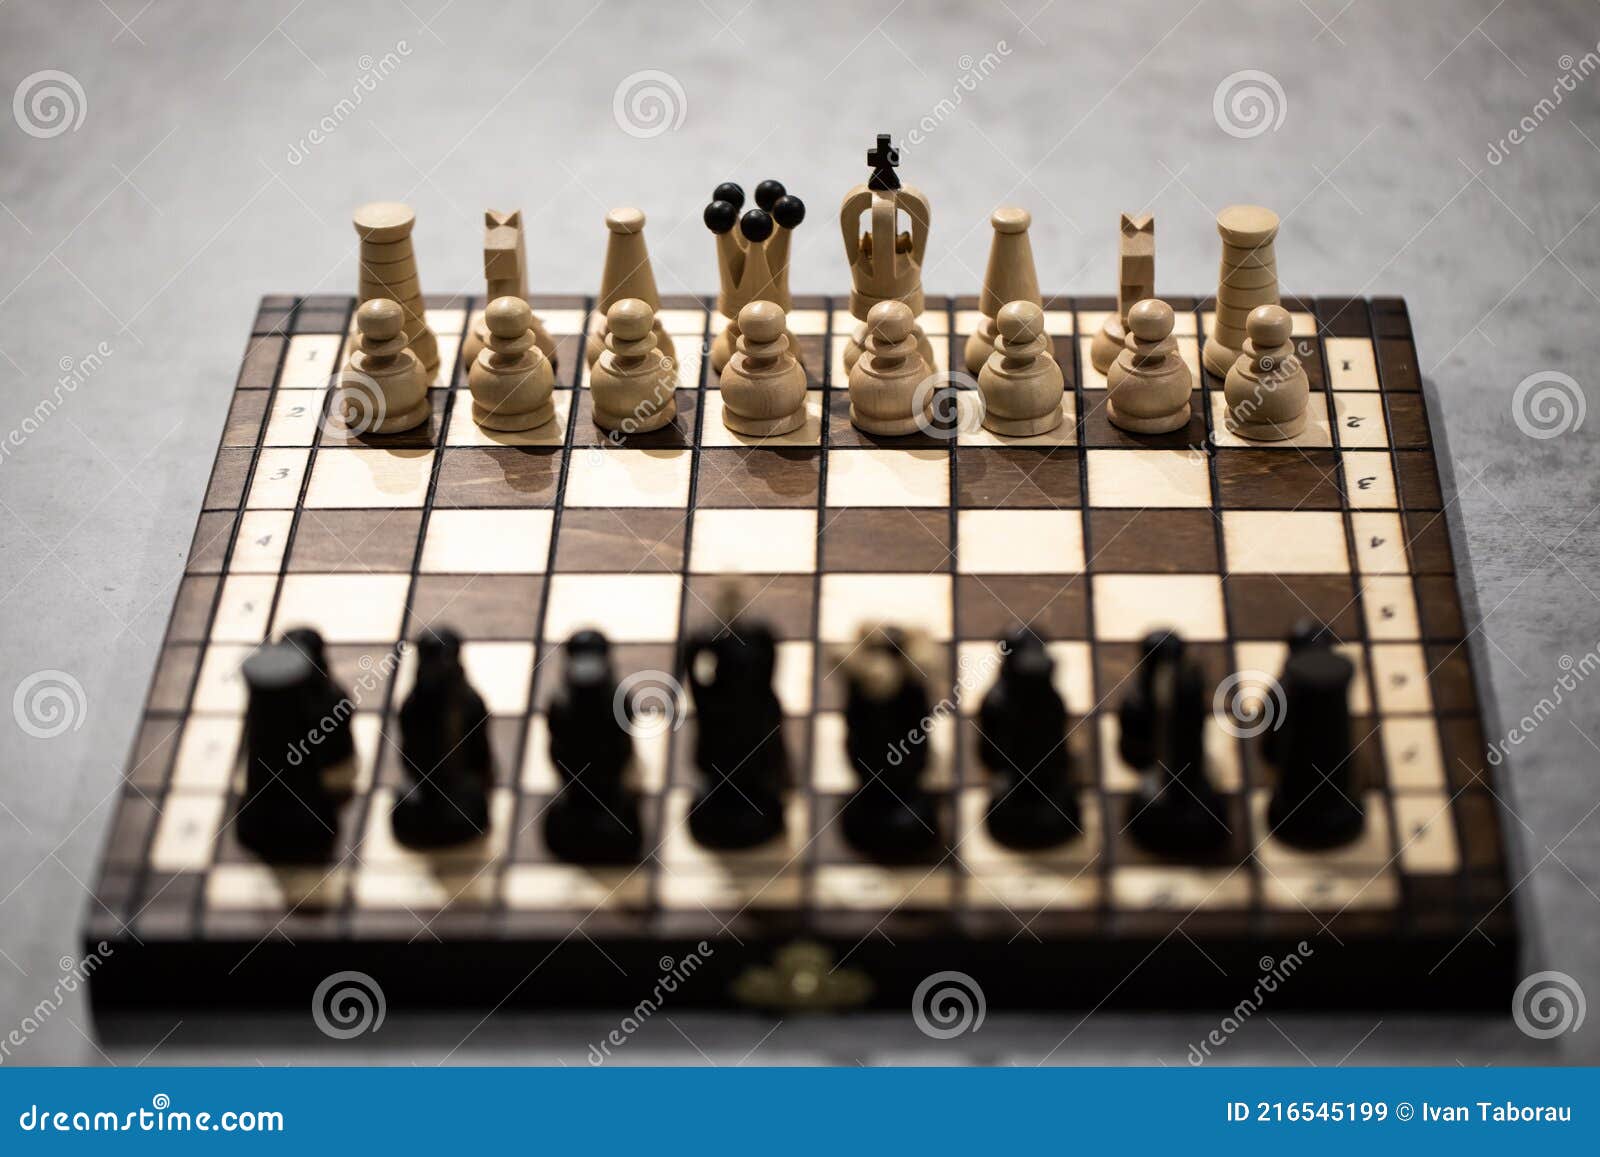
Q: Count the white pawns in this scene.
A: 8